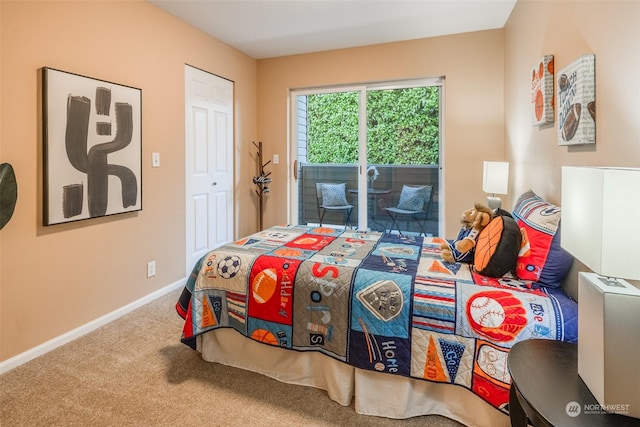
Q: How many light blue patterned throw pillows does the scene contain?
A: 2